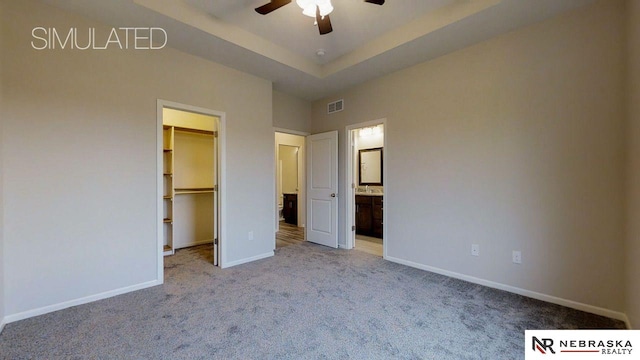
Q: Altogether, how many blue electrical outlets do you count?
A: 0